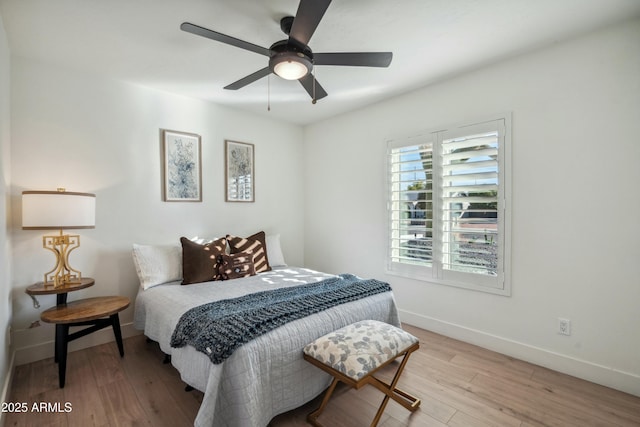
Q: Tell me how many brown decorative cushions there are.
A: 3